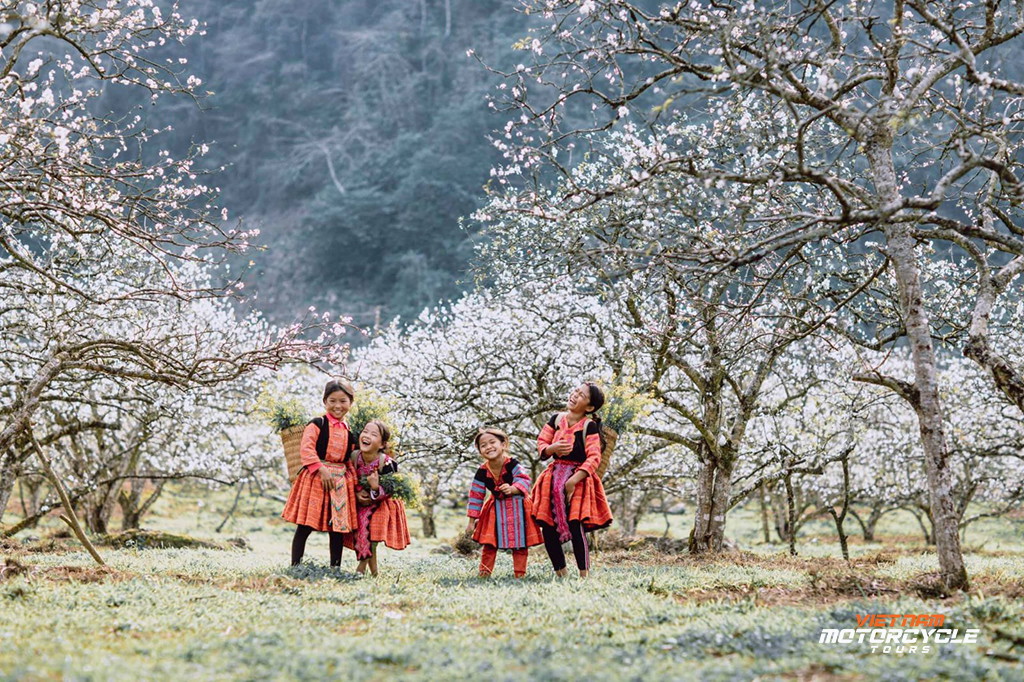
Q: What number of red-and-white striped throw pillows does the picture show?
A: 0